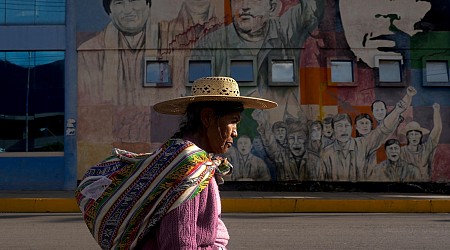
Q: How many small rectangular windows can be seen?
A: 7